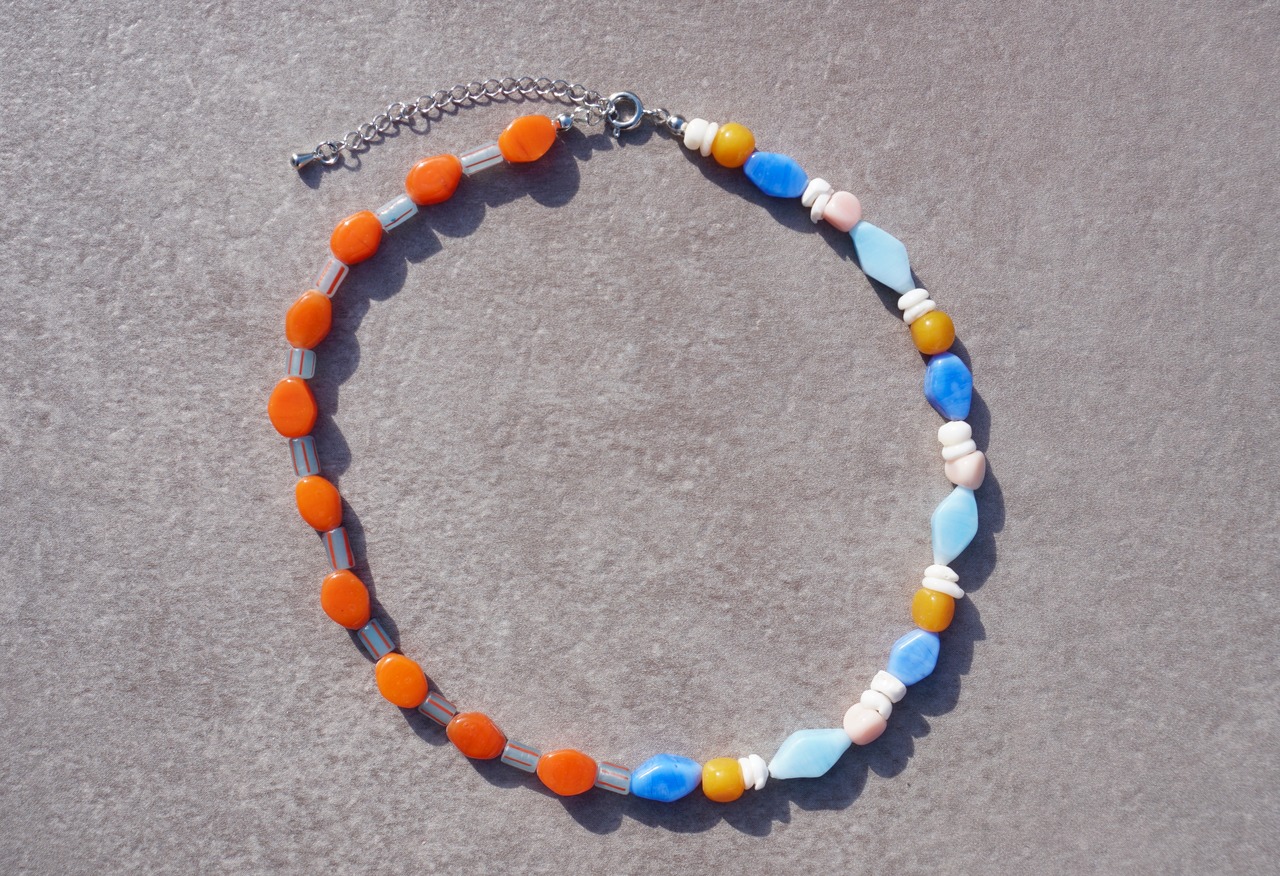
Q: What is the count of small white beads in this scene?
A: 14